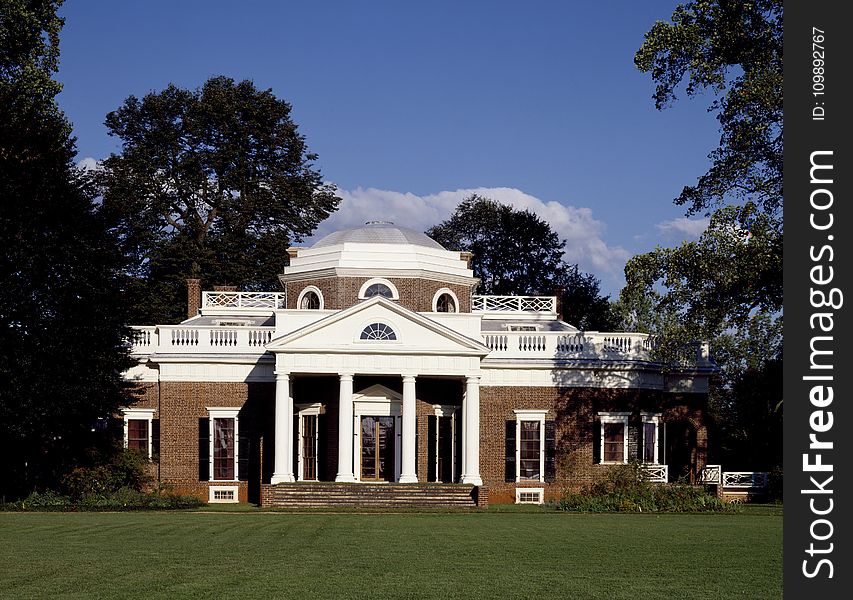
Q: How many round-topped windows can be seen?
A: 4